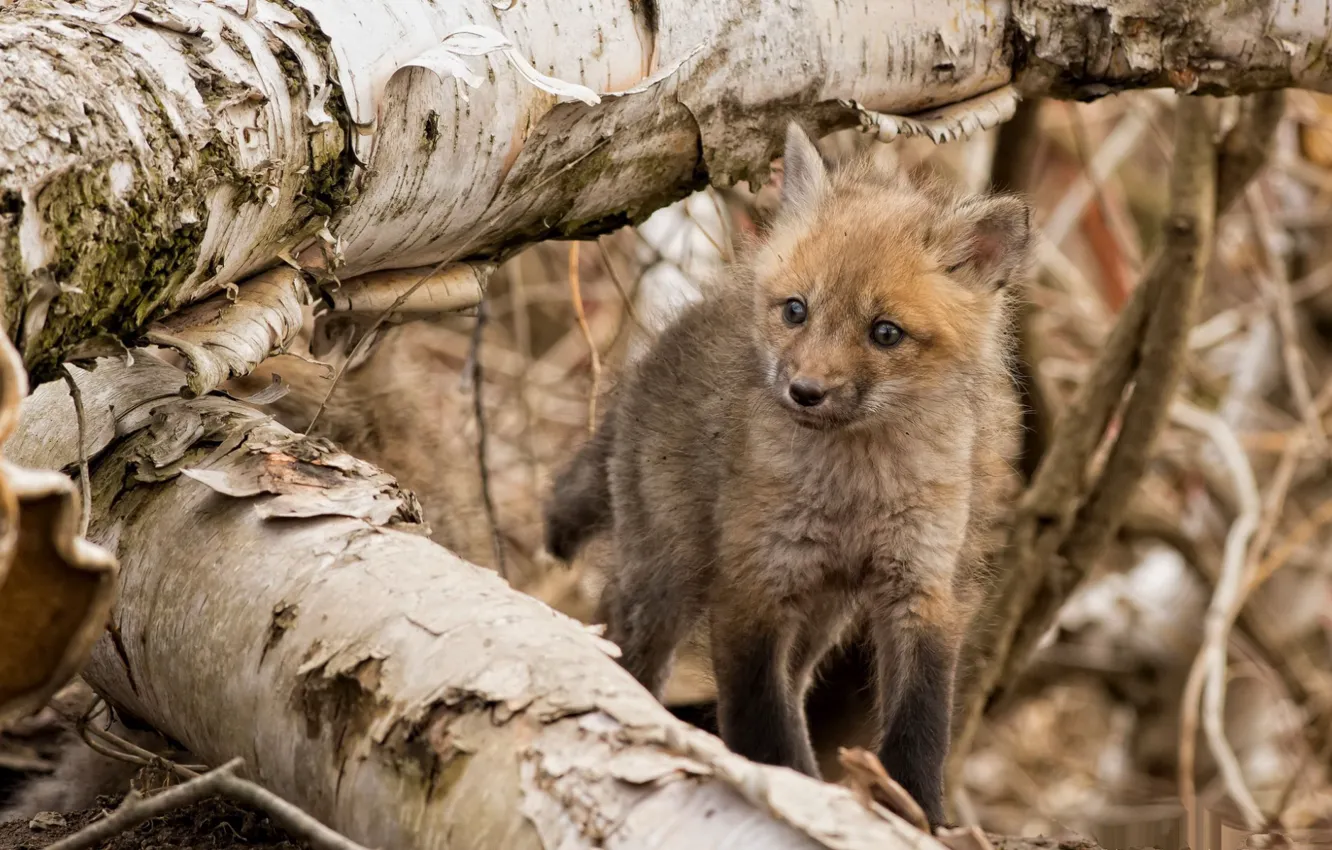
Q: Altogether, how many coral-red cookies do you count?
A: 0